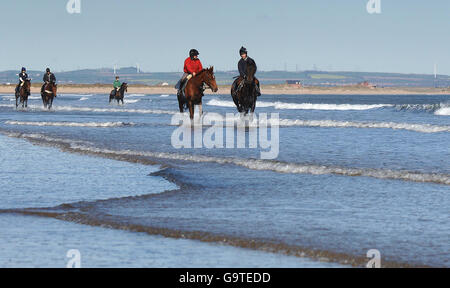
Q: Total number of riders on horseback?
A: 5